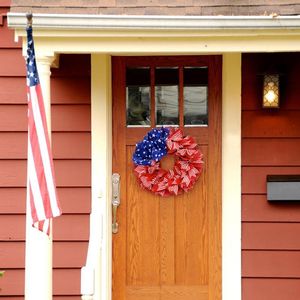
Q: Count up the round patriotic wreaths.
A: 1